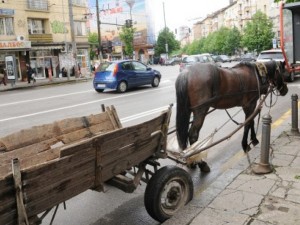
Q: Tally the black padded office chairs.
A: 0